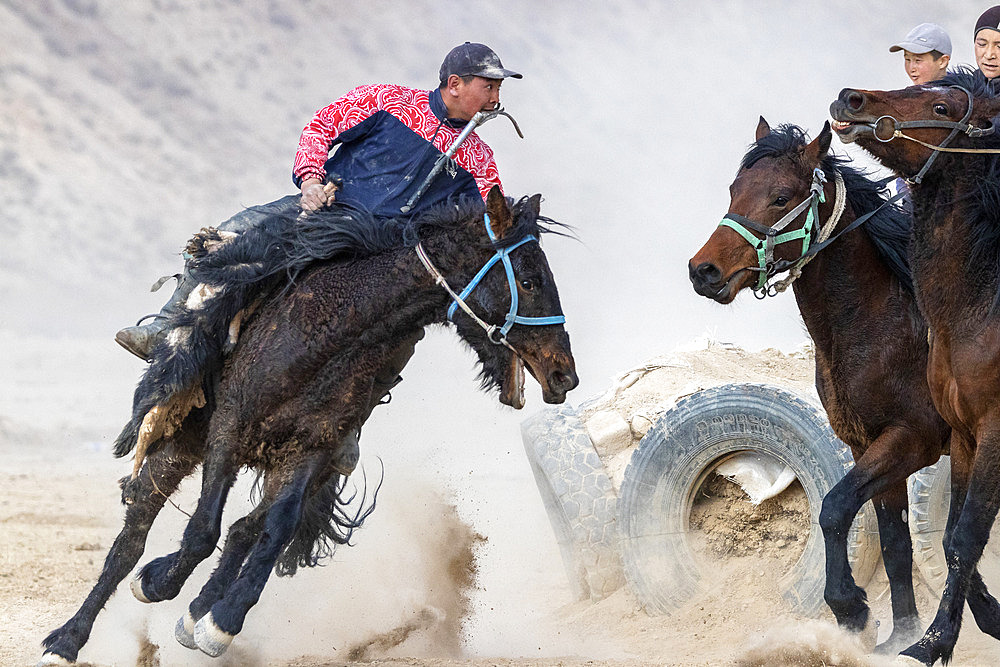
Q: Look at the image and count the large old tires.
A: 3